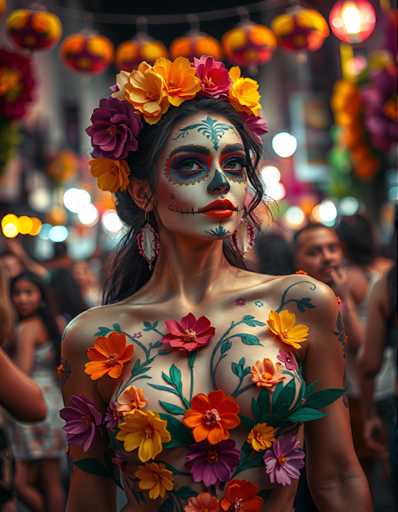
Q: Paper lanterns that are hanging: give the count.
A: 7